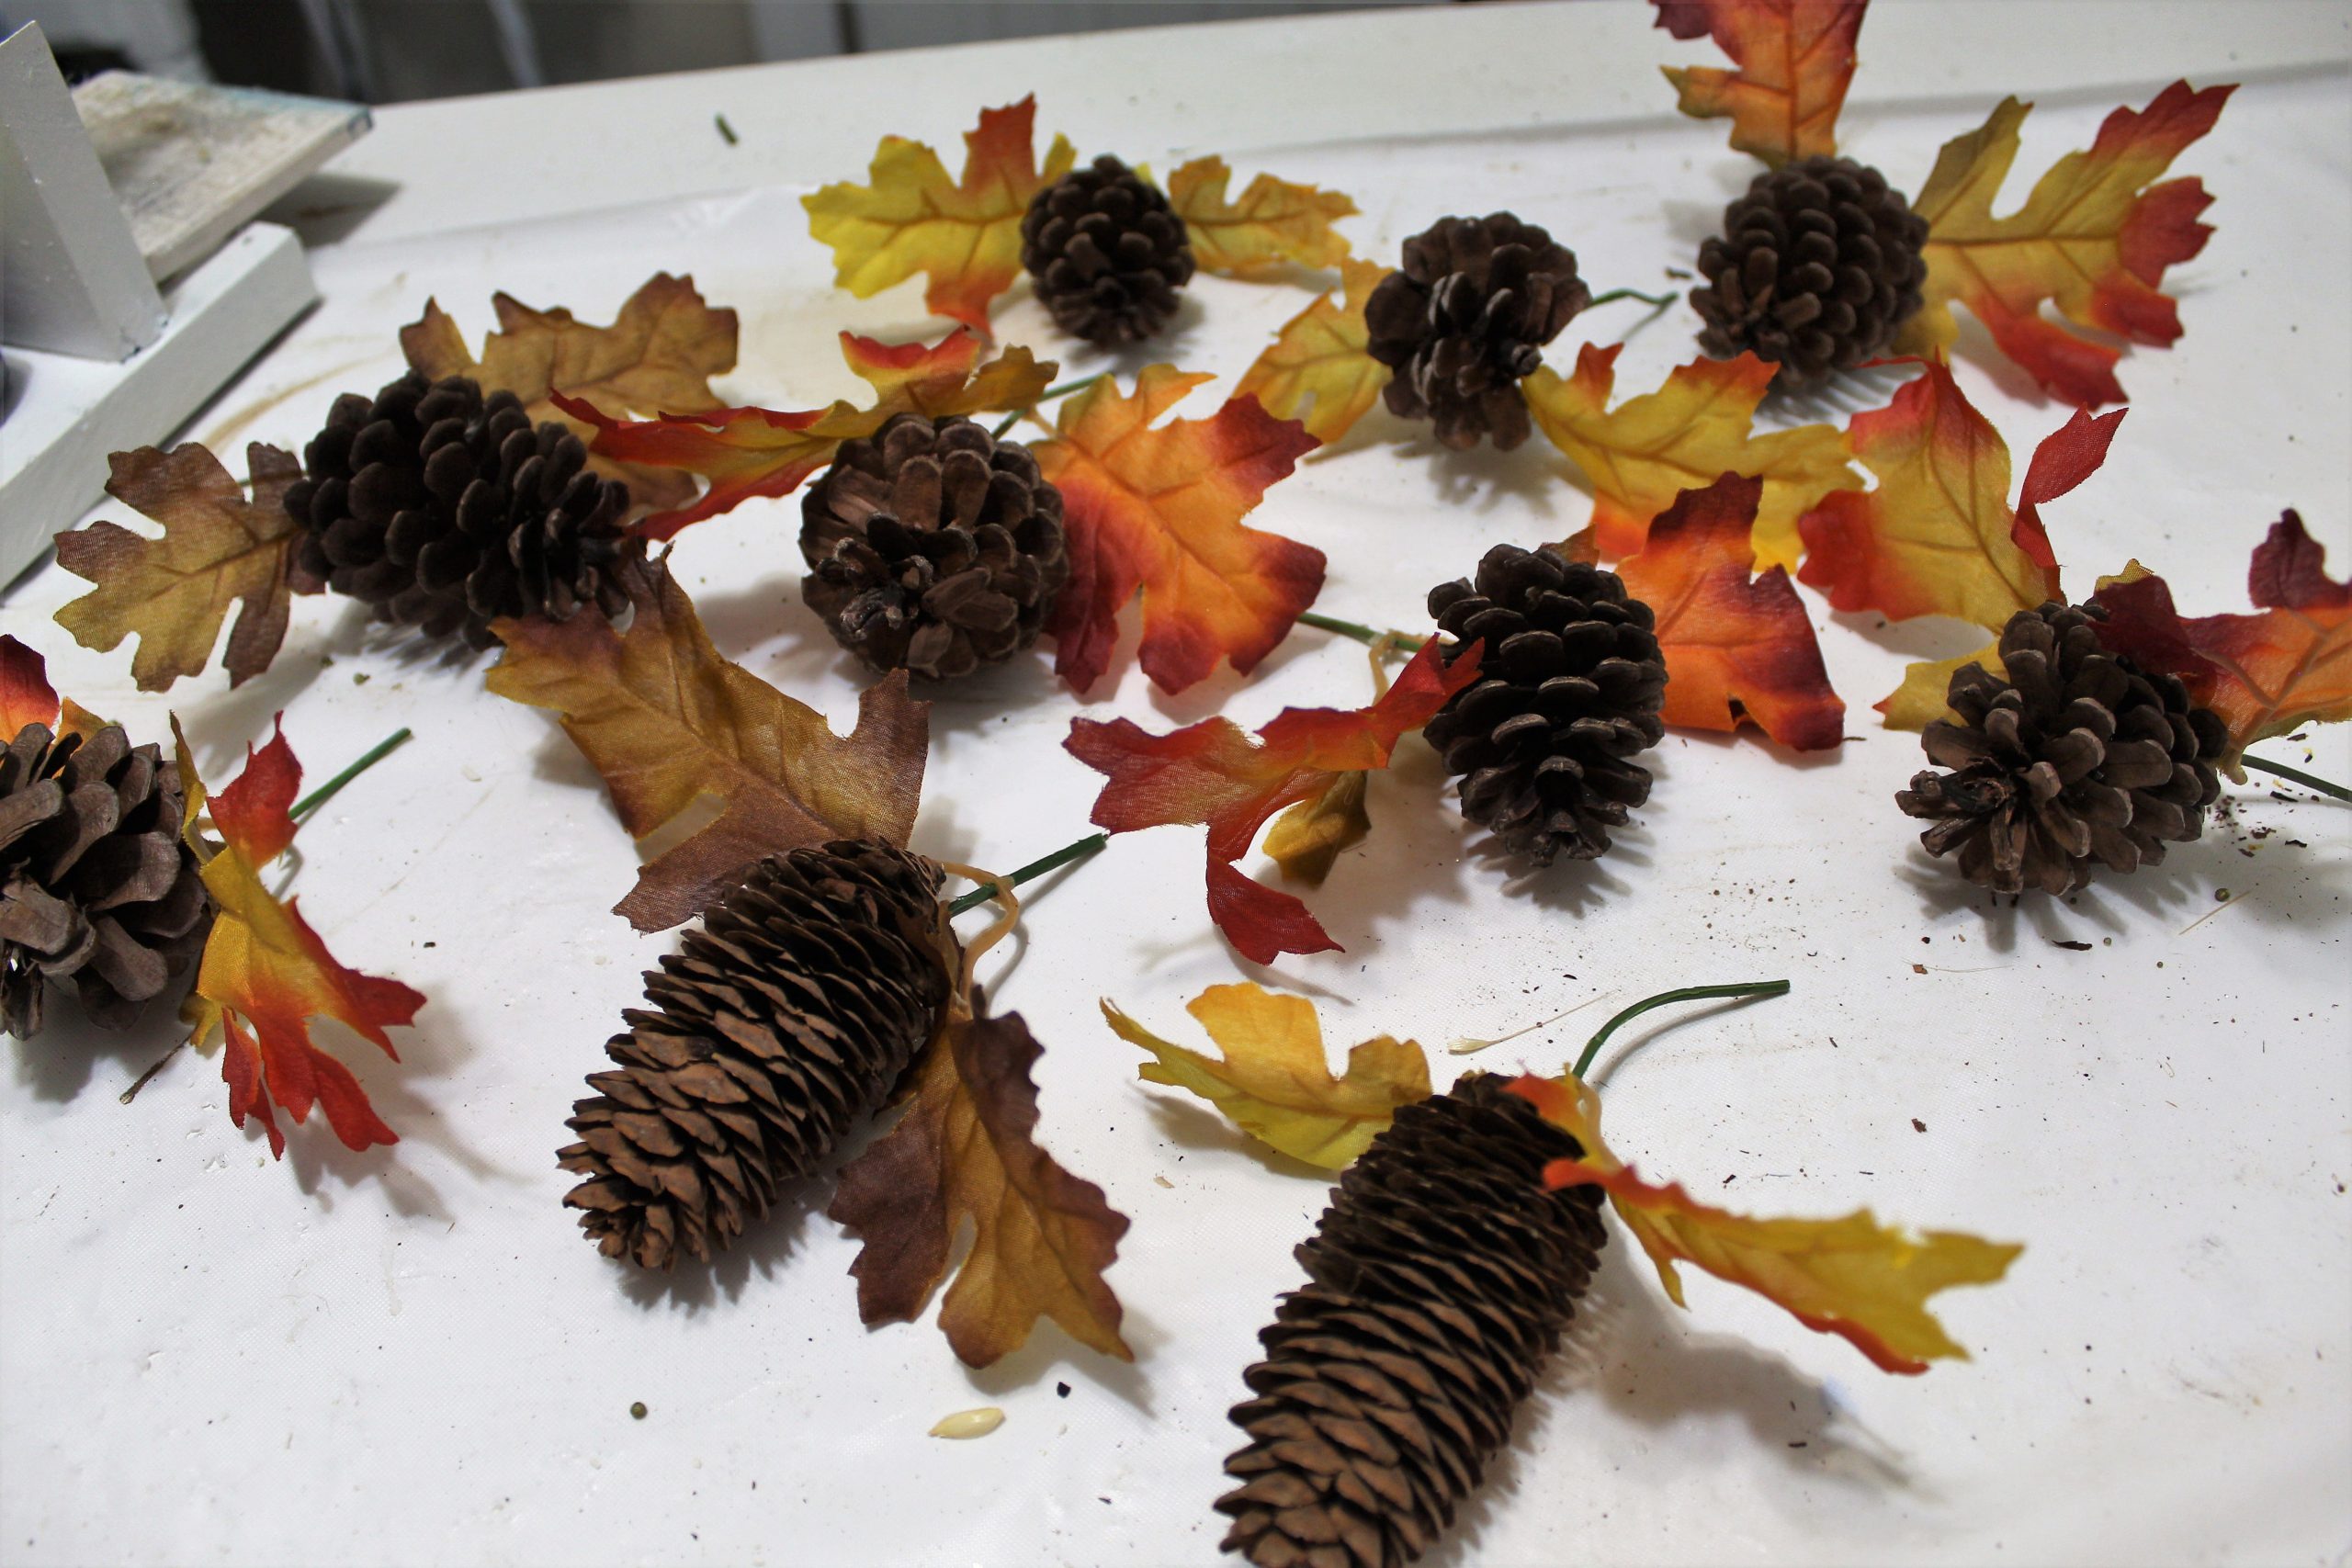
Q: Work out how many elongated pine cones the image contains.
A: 2